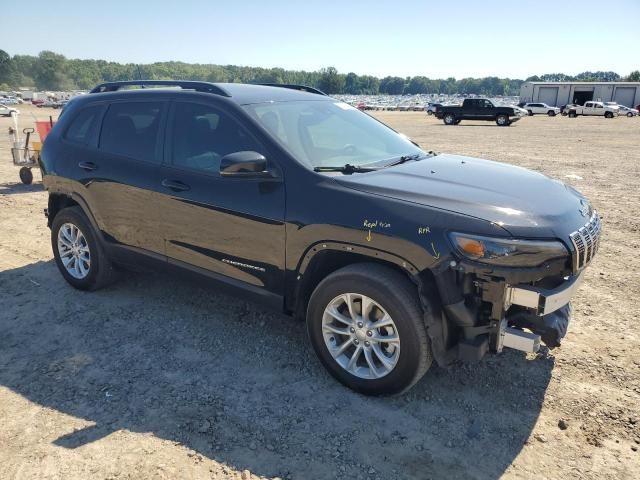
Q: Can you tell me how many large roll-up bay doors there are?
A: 3